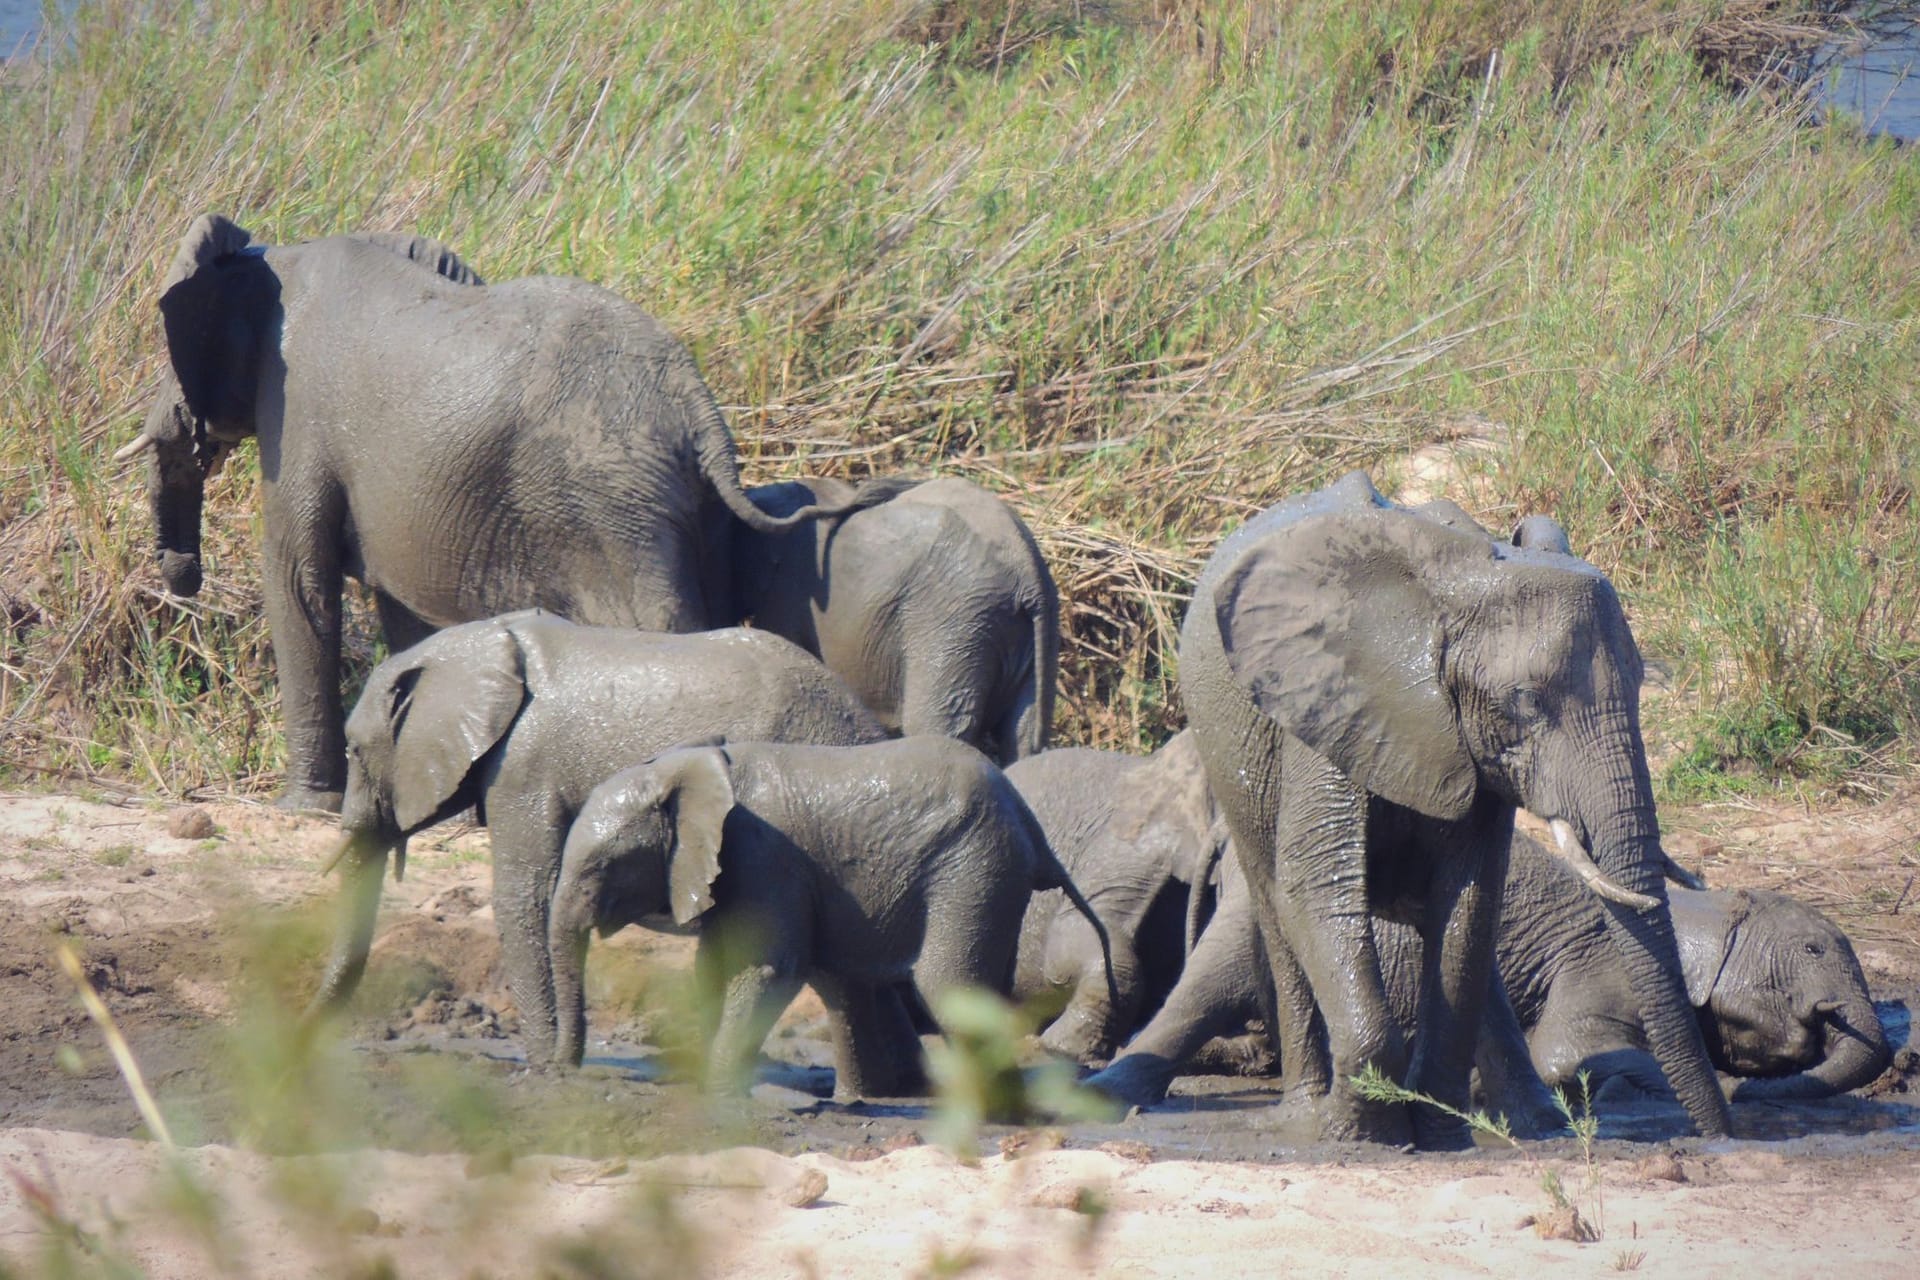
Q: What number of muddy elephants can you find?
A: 7